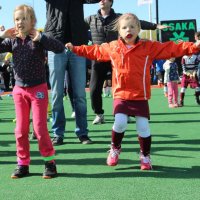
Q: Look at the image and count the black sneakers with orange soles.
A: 2